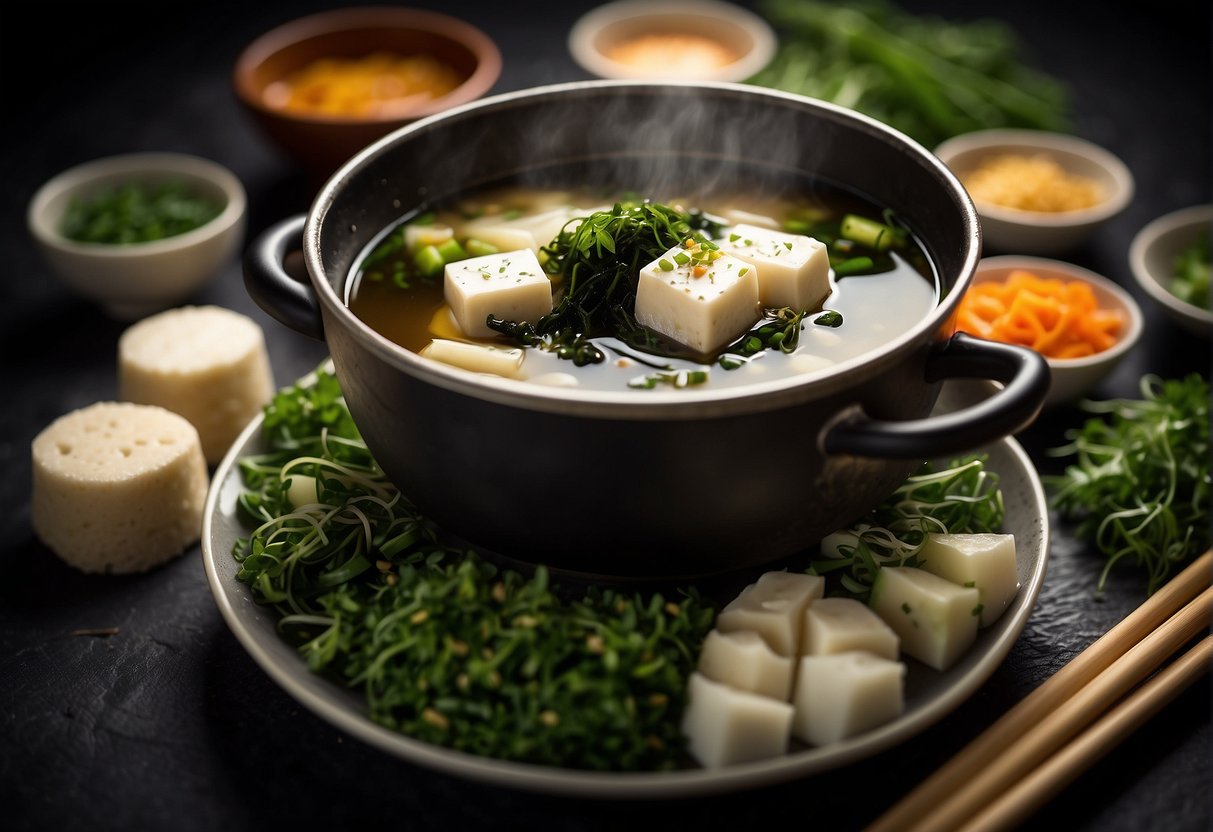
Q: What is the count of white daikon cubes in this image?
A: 7